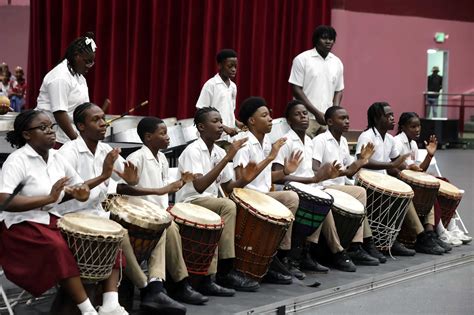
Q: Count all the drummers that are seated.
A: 9